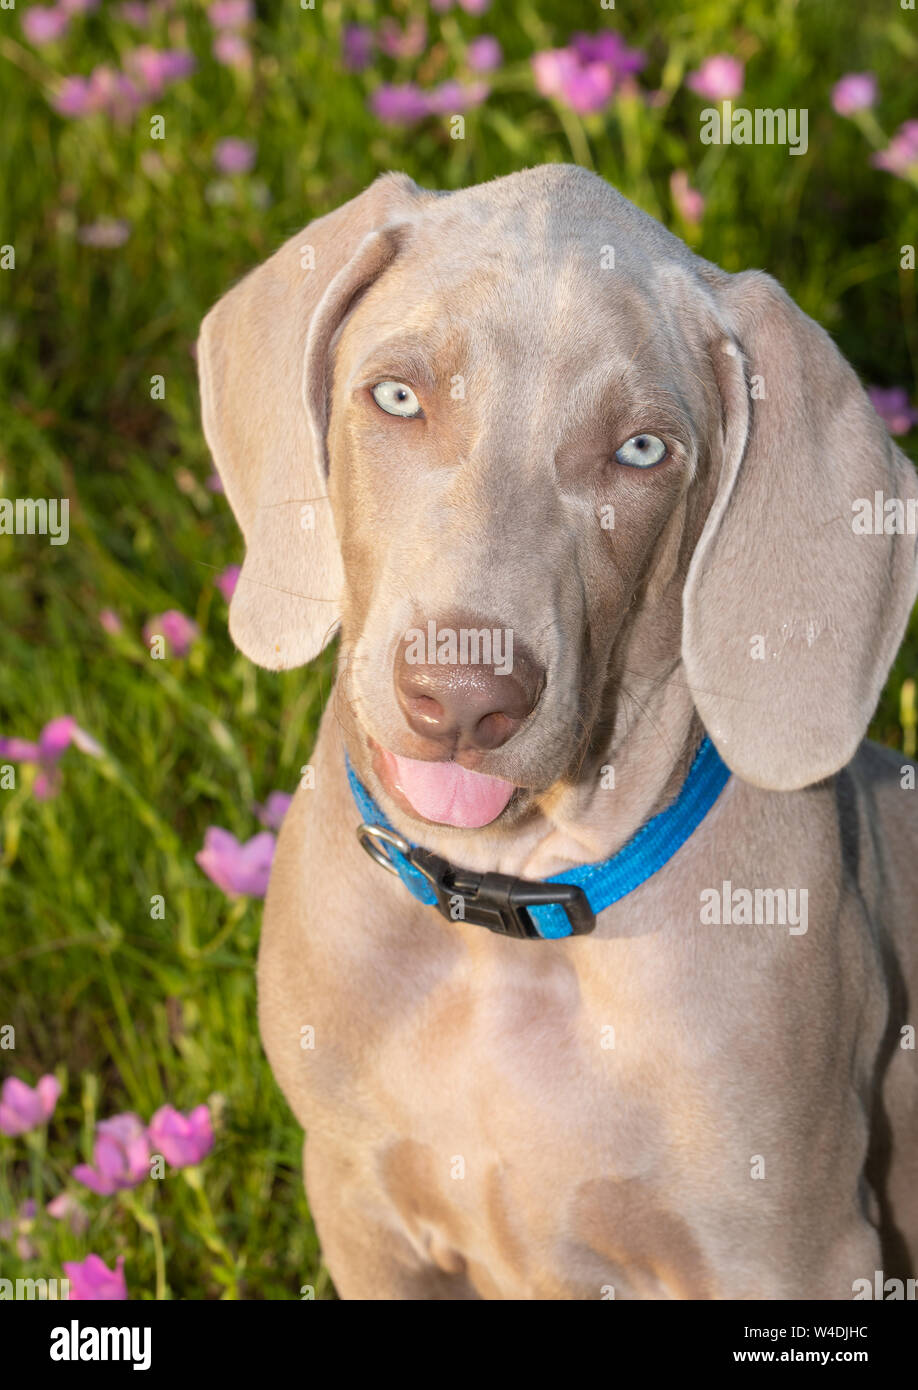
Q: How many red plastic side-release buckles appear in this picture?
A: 0